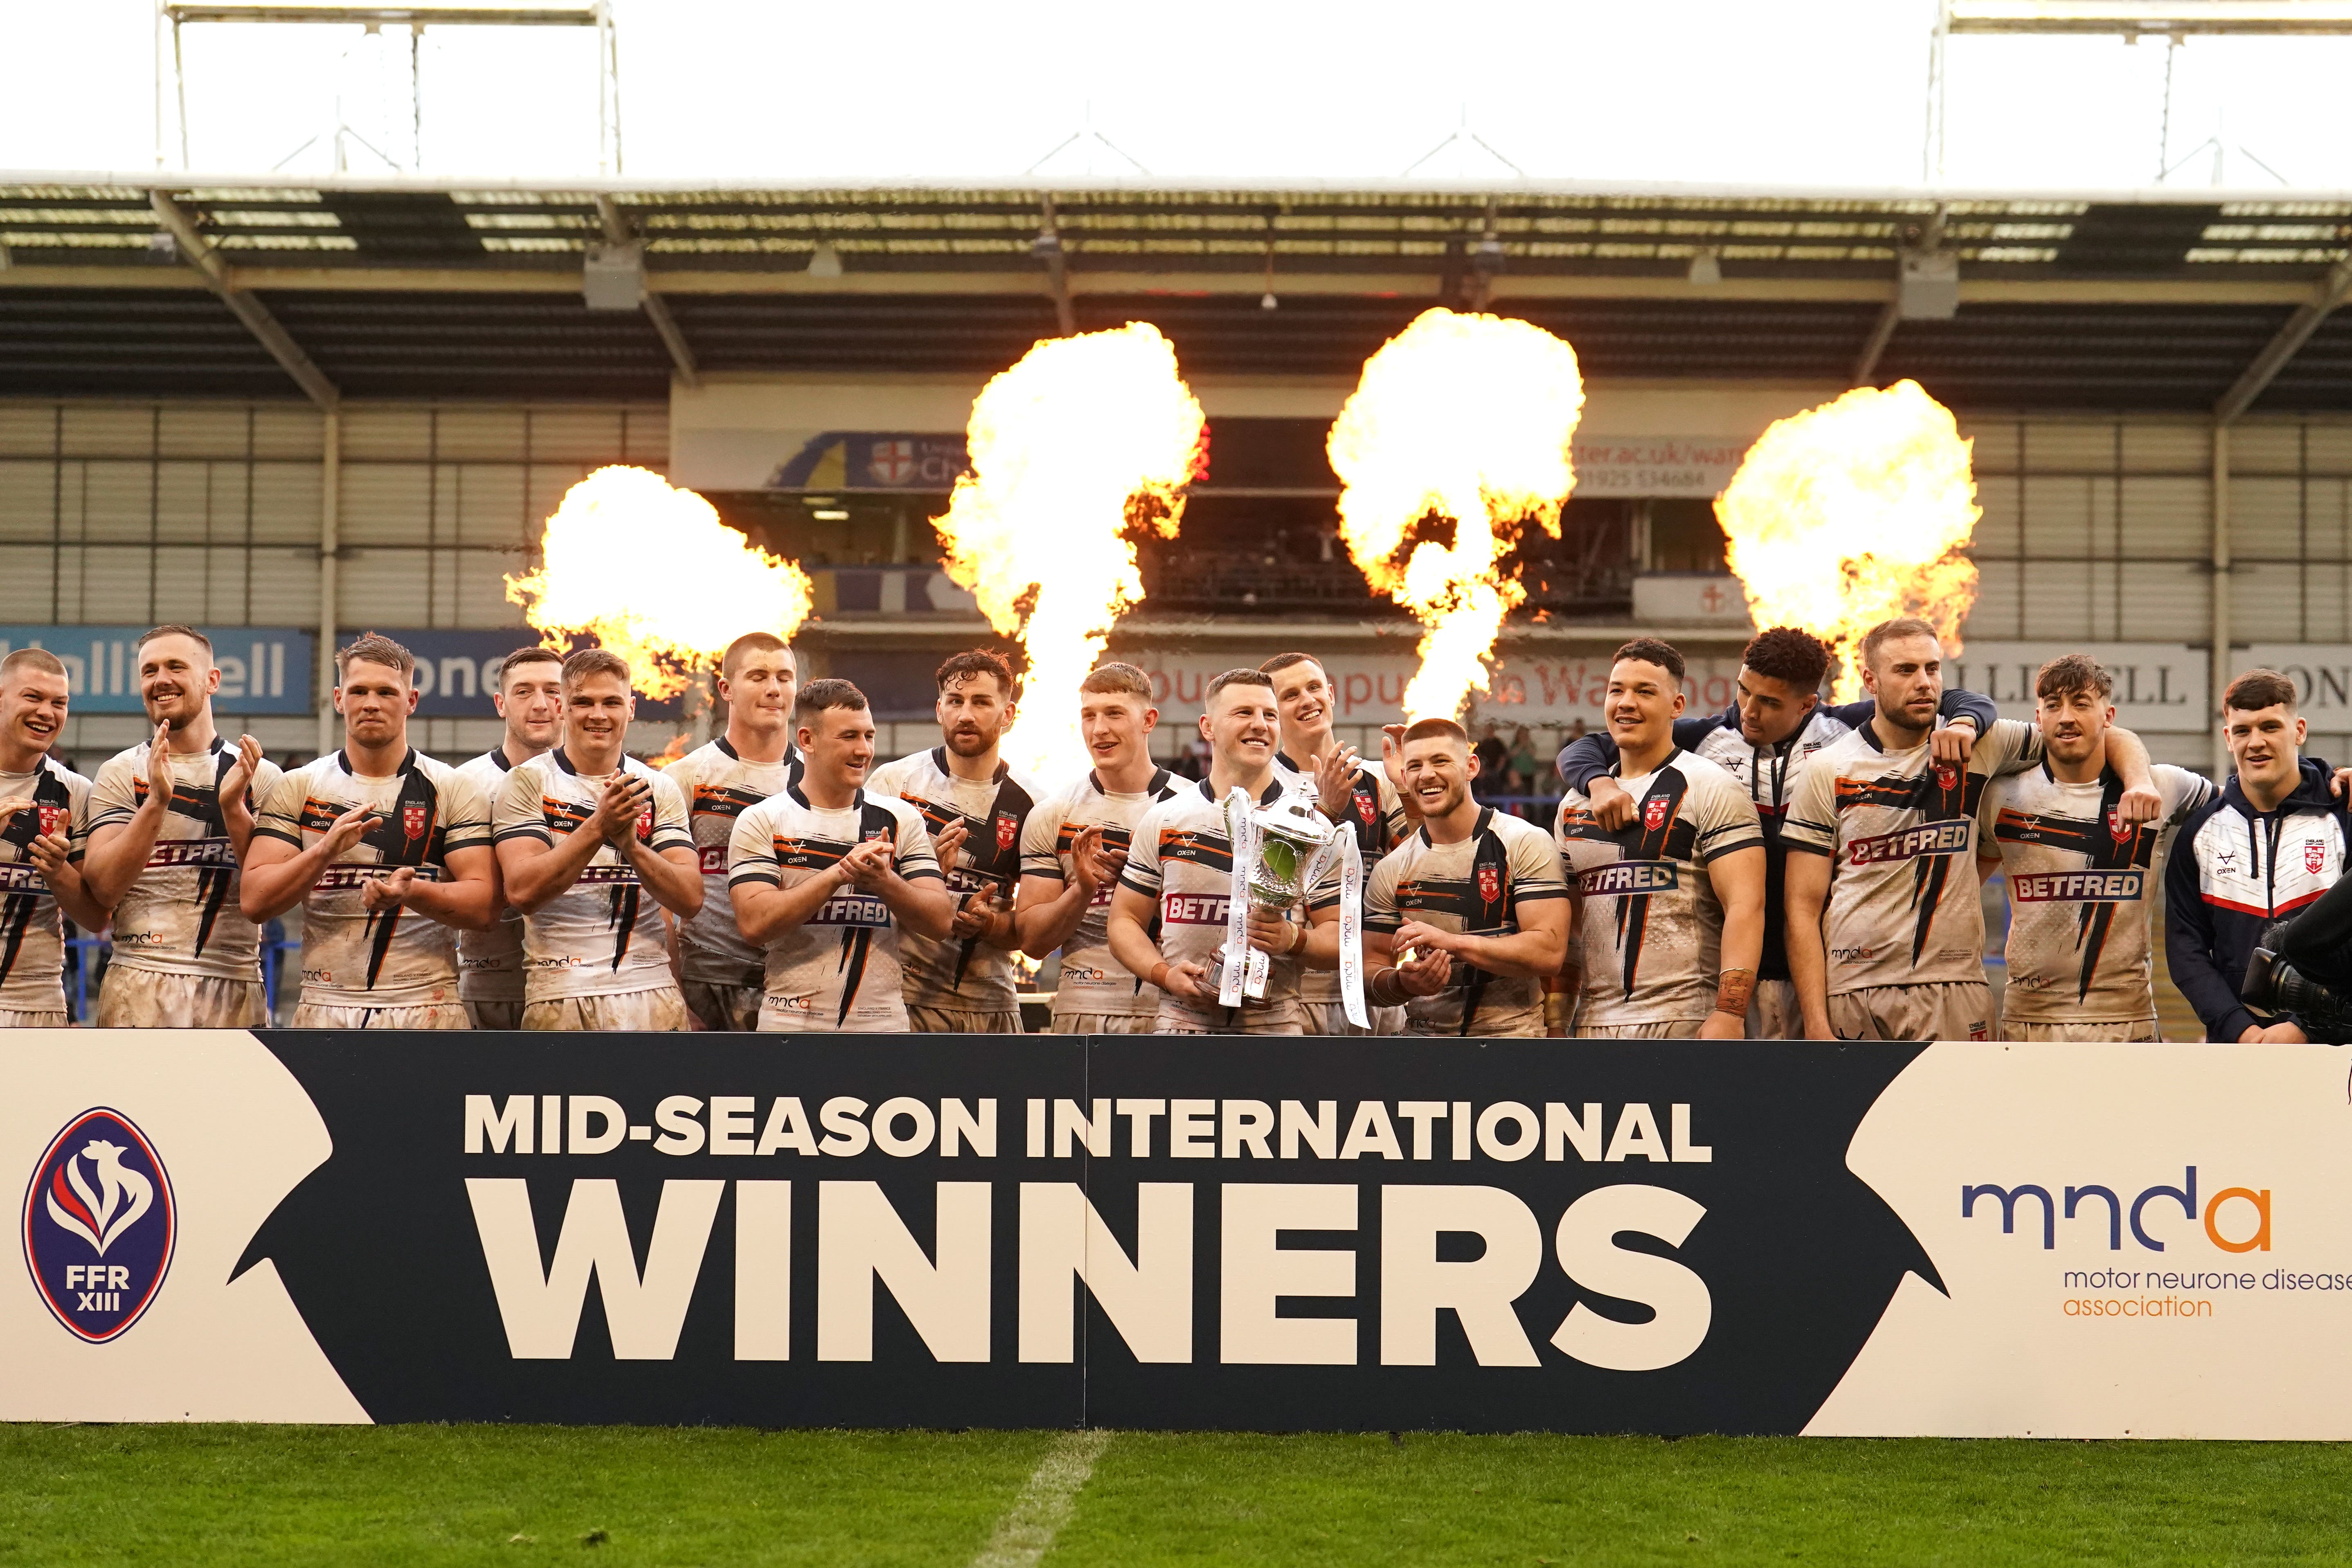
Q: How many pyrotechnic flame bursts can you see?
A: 4